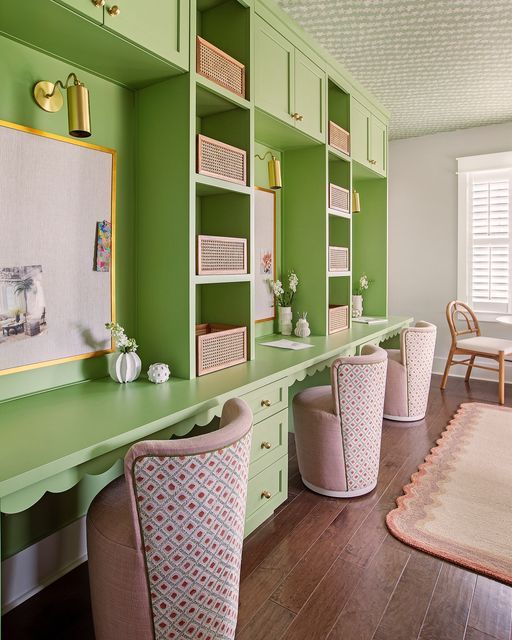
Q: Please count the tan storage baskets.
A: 8